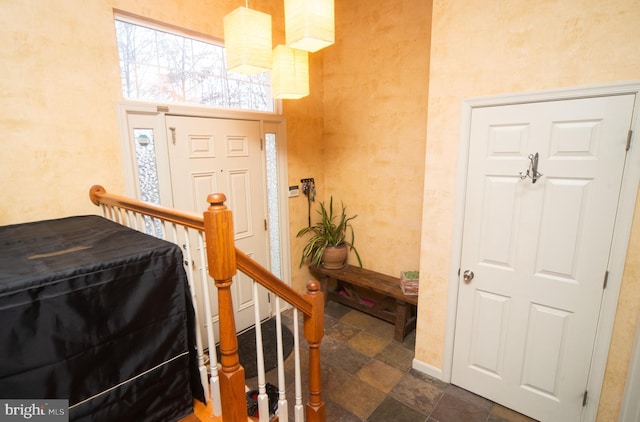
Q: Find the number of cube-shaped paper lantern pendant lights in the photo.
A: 3